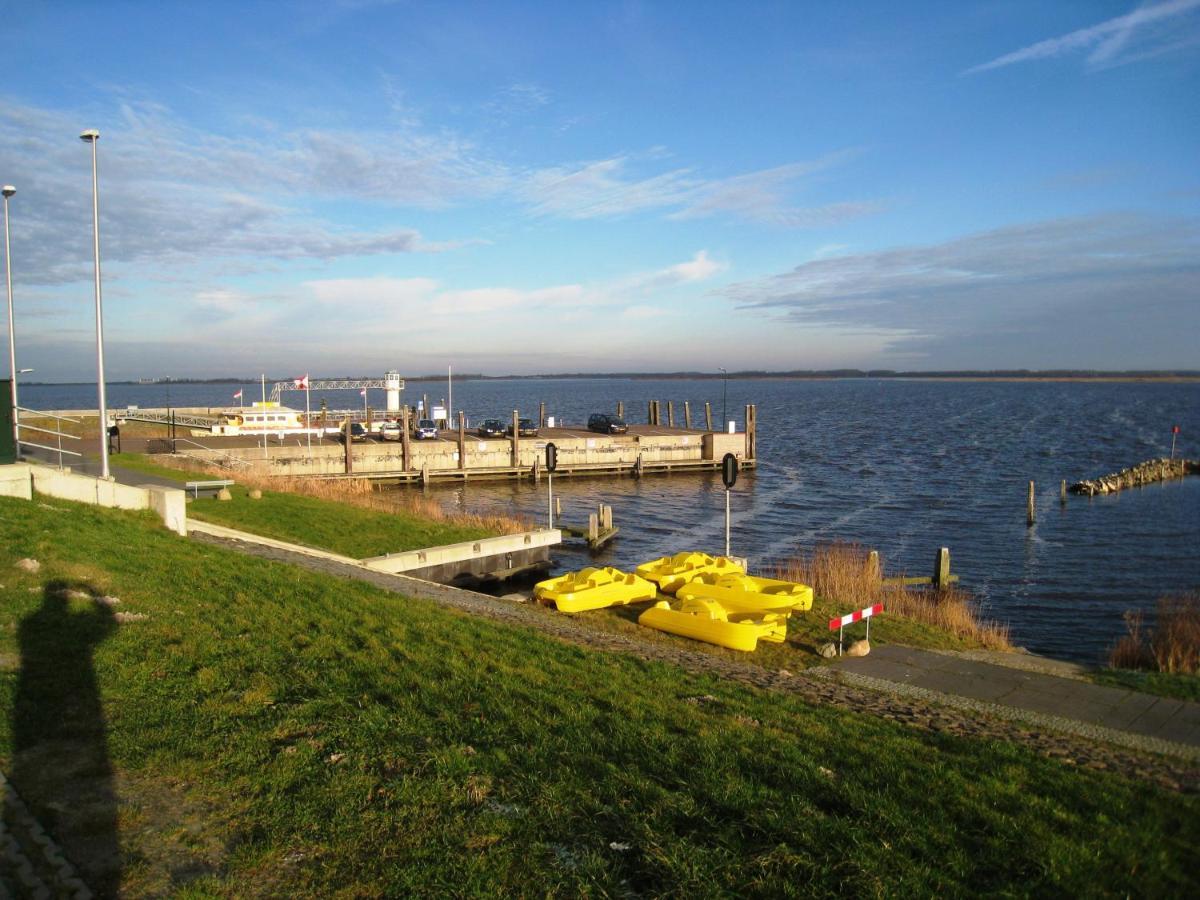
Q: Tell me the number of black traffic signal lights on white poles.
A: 2